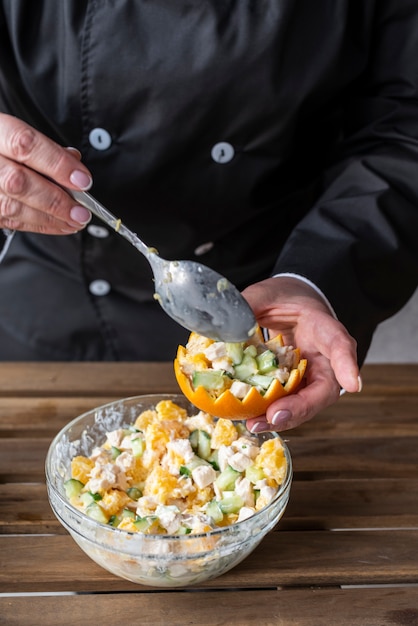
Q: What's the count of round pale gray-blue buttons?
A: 5